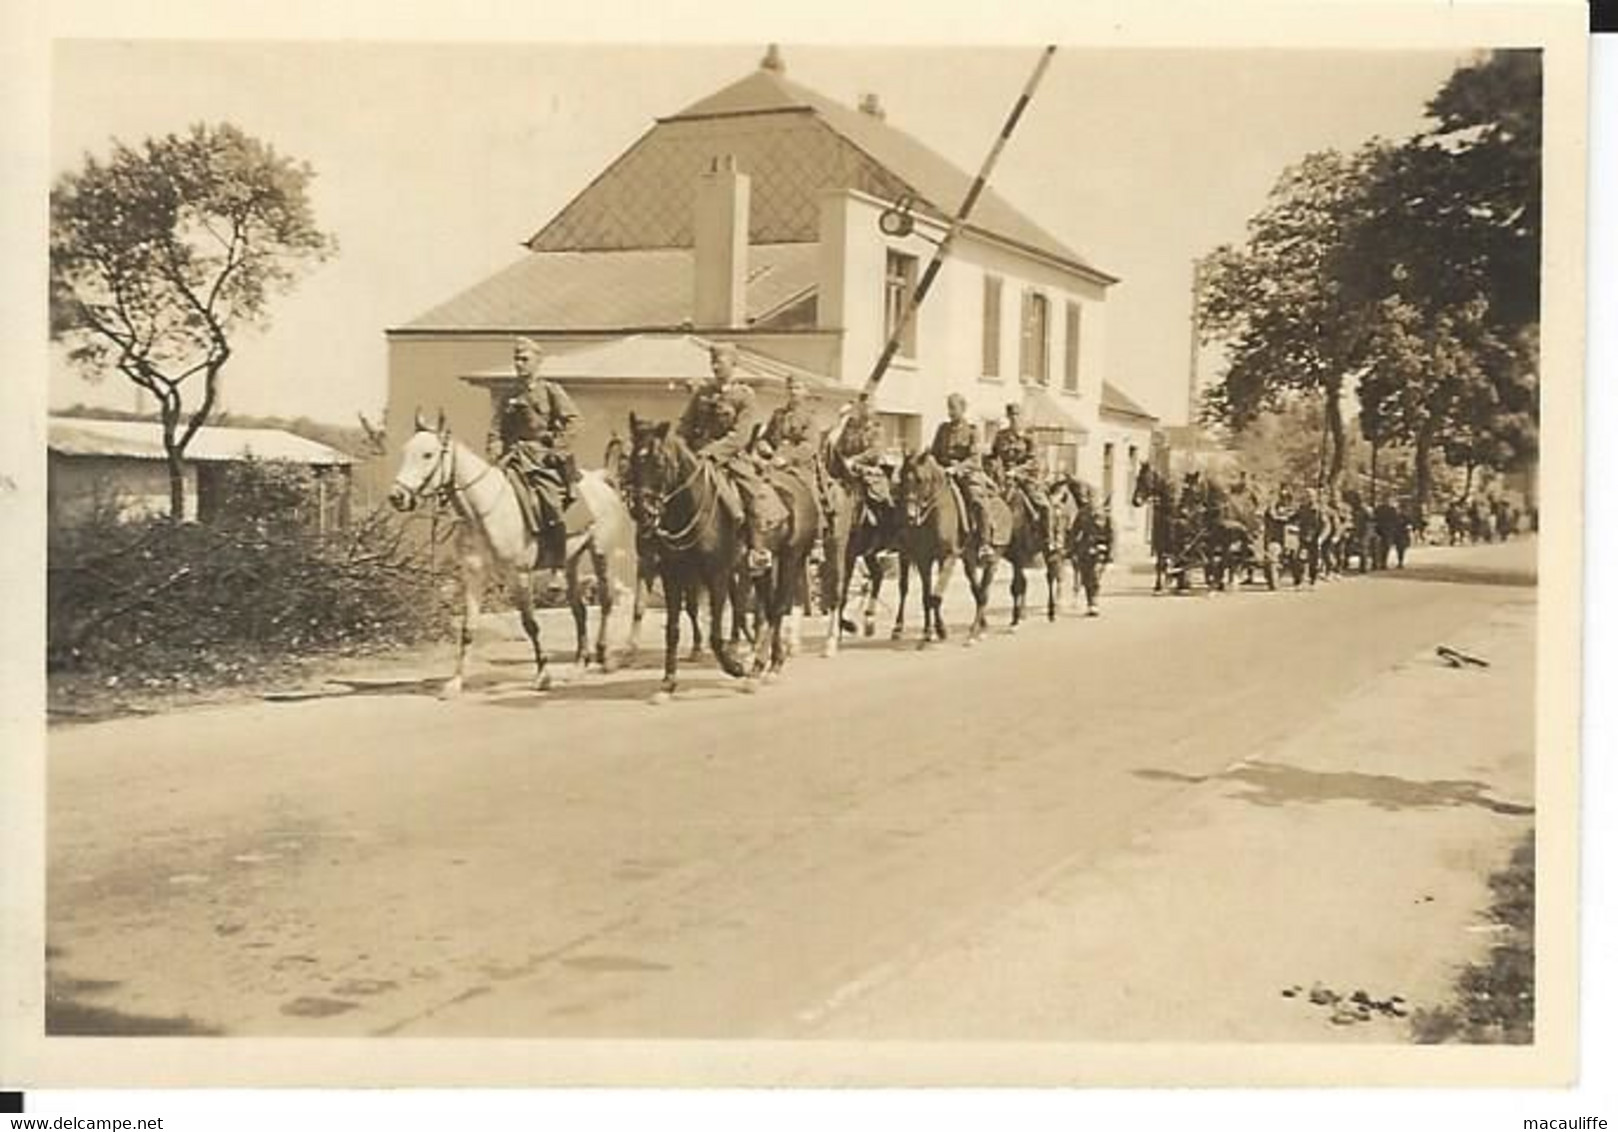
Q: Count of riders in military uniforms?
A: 6